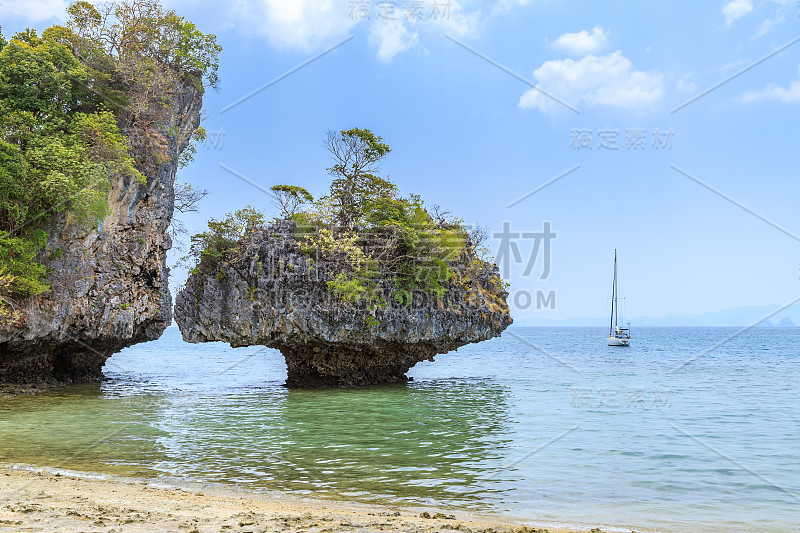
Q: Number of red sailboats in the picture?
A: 0